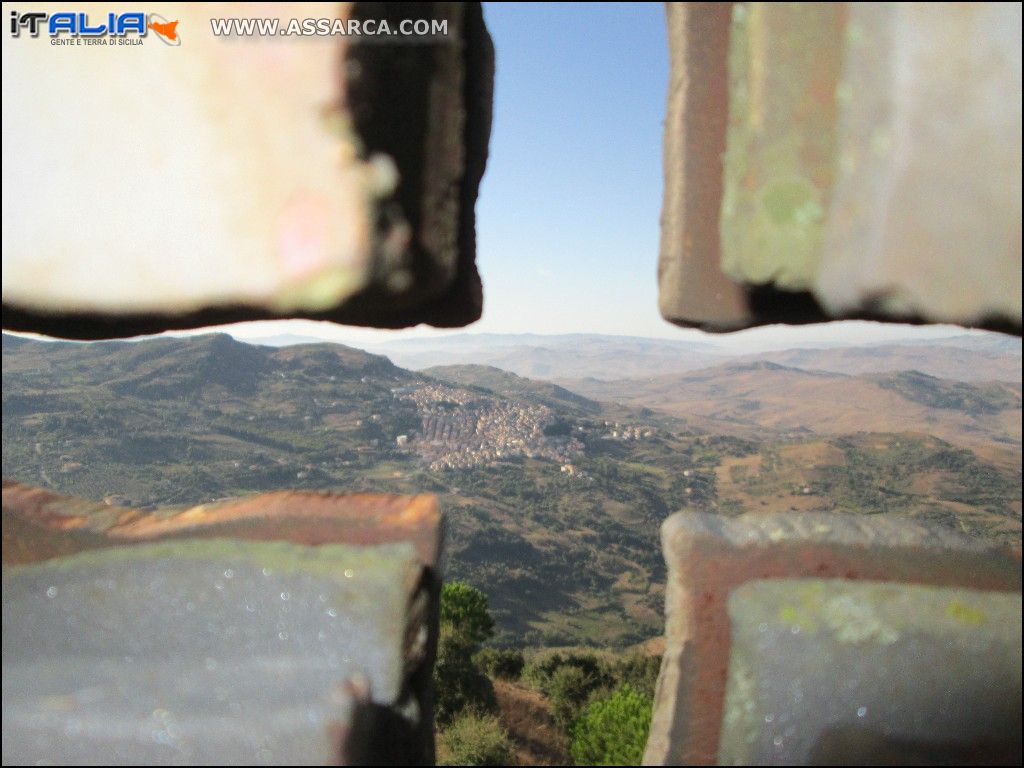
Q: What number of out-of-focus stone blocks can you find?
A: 4